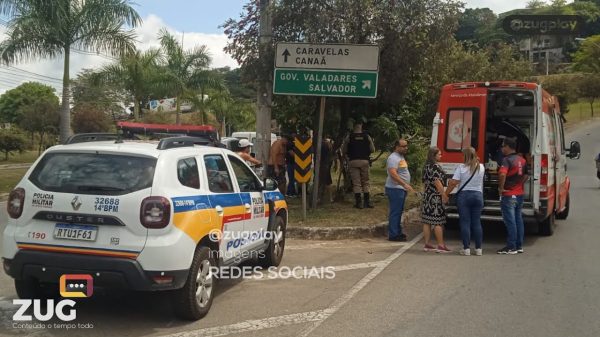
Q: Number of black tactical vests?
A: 1